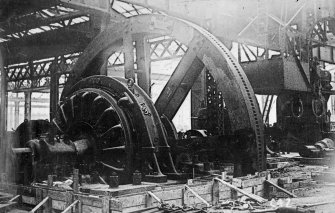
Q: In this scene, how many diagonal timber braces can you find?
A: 7